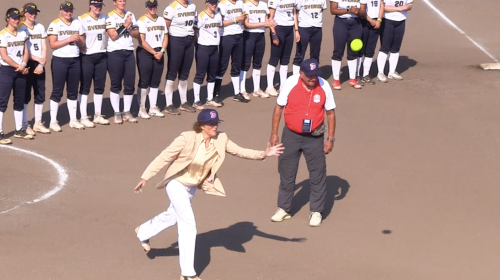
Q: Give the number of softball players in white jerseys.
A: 15